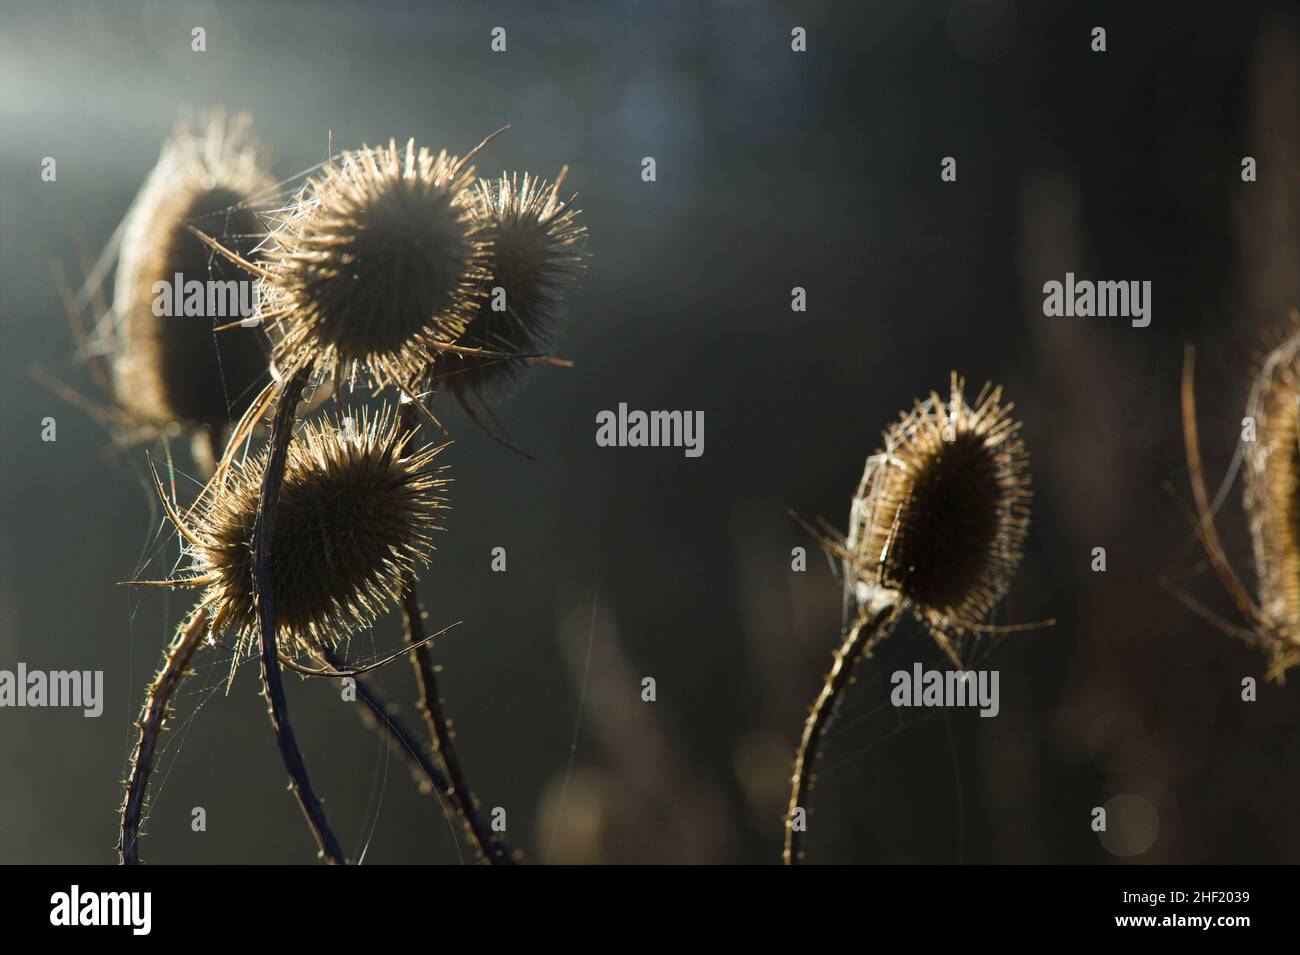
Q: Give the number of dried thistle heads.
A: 6